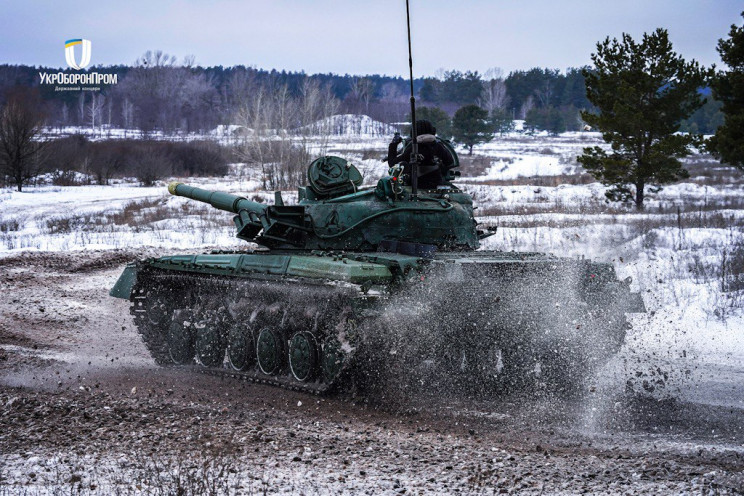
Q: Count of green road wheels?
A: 6